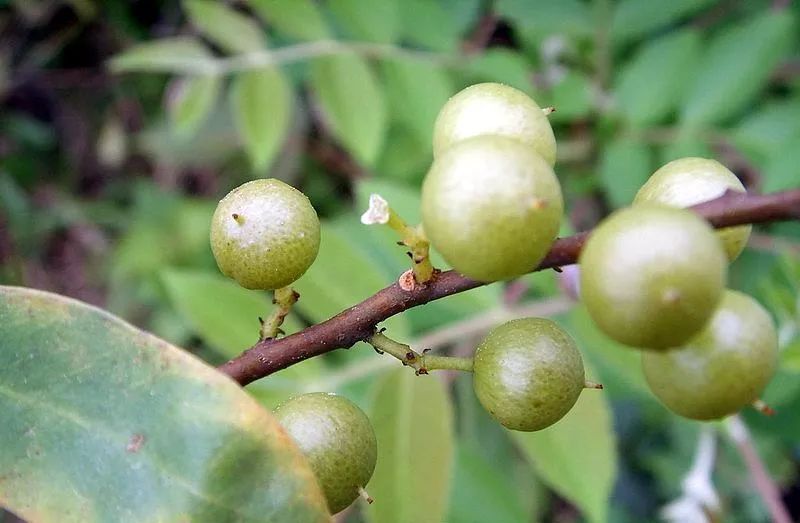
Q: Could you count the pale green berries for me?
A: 8